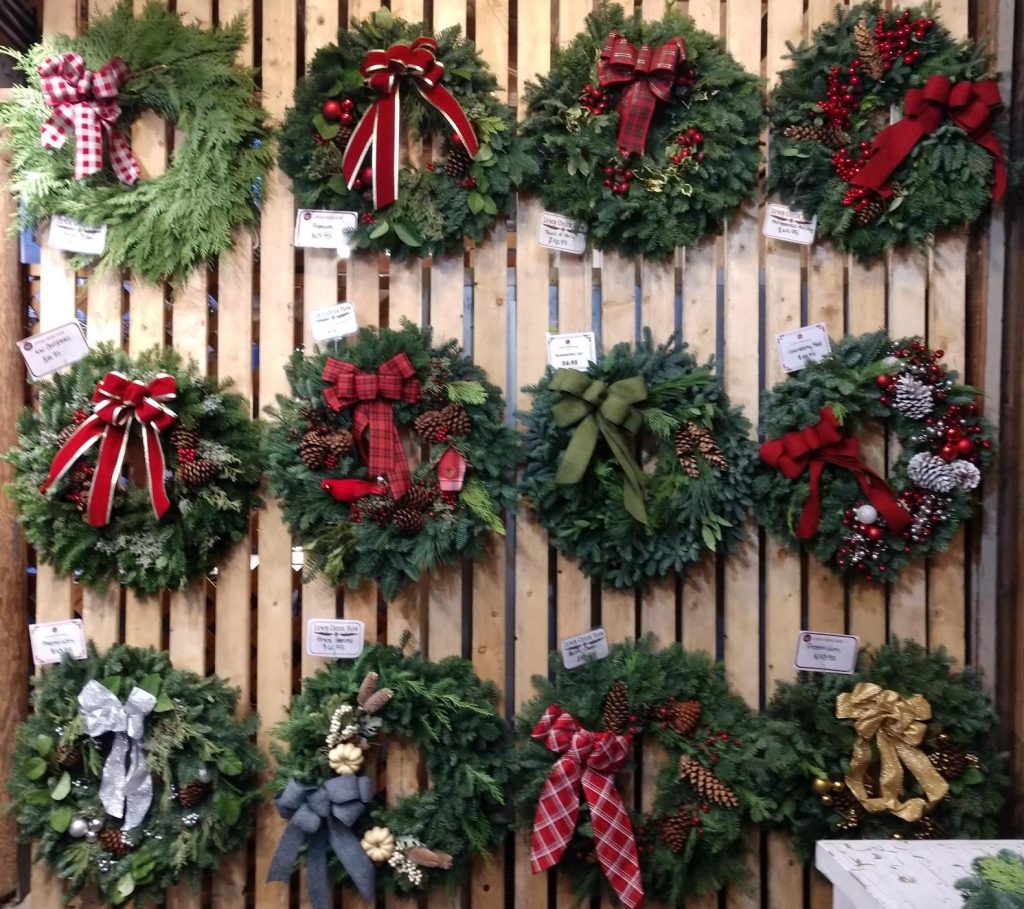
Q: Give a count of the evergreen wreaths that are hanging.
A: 12